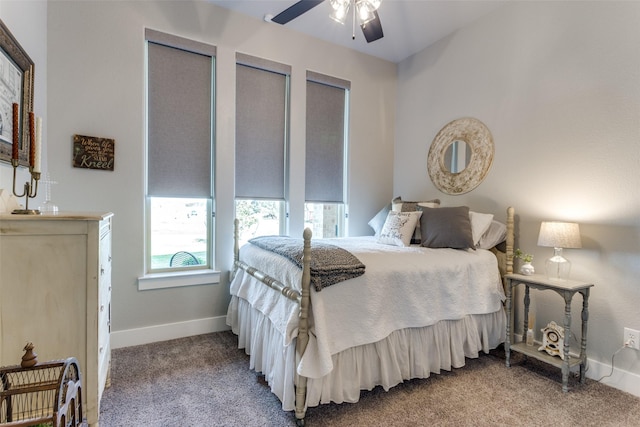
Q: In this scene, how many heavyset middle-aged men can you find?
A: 0